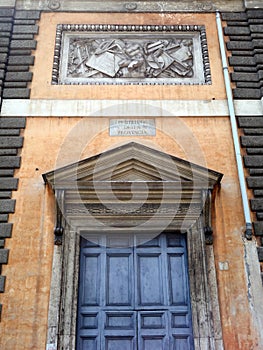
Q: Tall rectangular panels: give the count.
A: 4